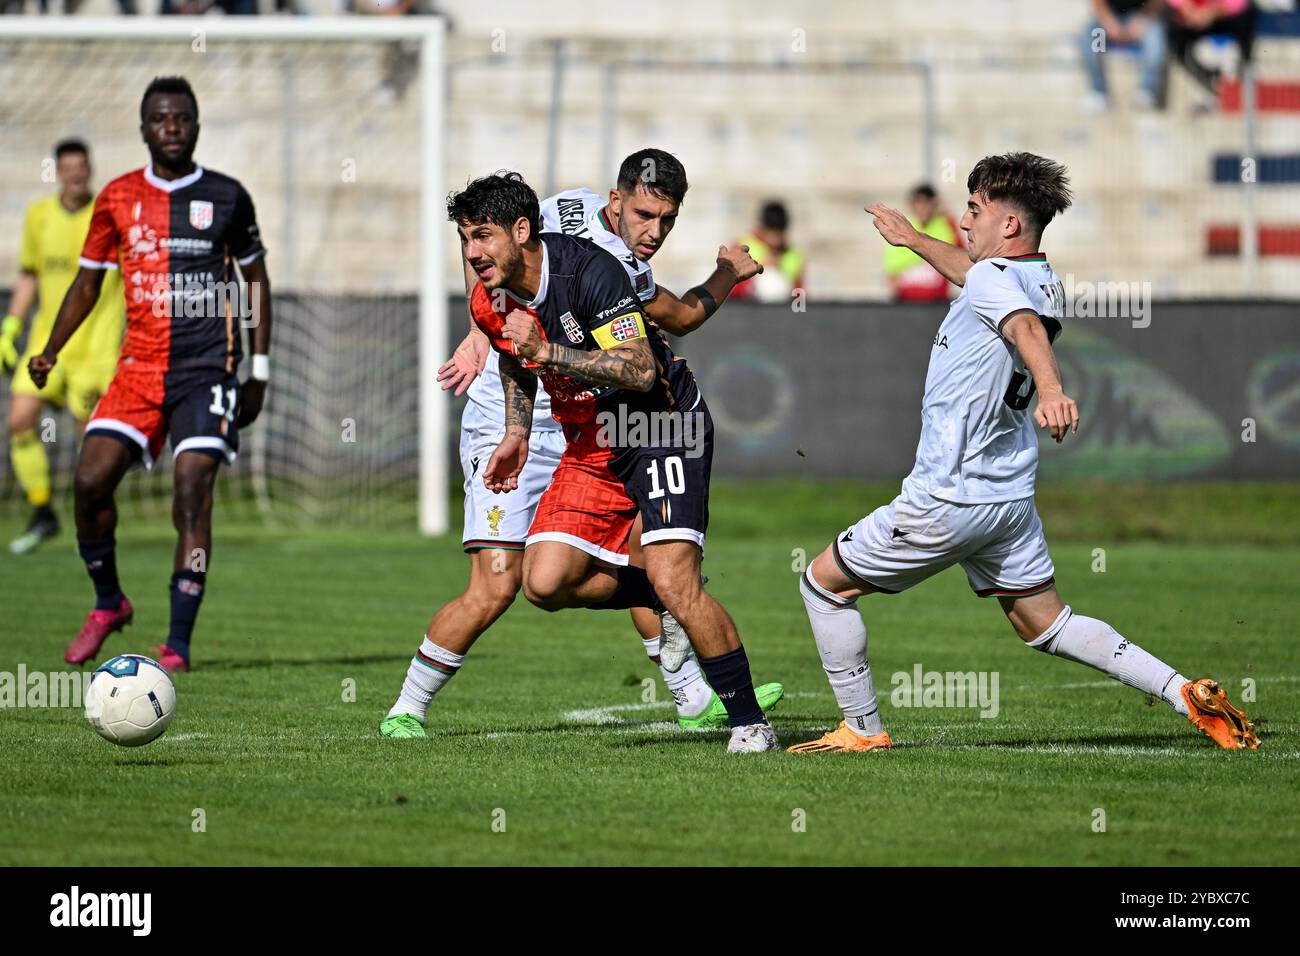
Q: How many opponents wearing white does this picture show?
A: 2